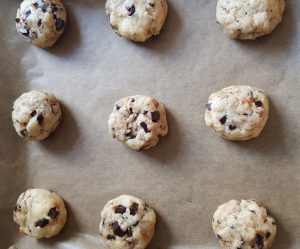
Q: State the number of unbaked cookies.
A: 9